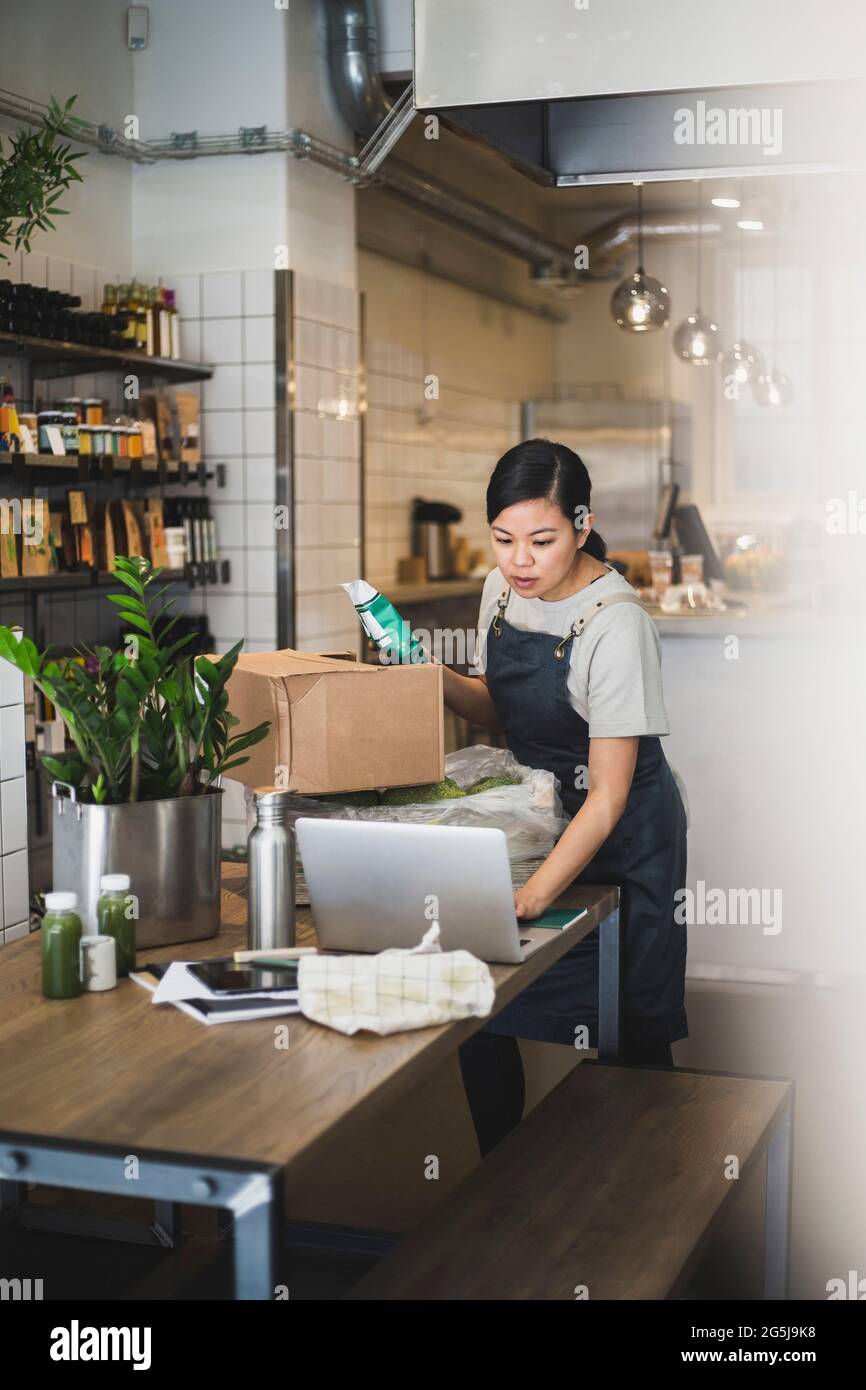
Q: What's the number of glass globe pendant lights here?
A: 4